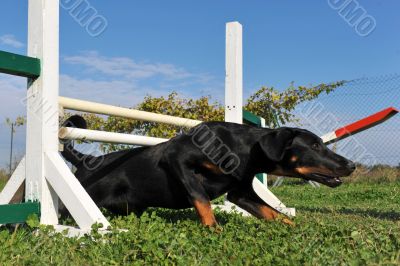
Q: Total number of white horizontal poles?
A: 2